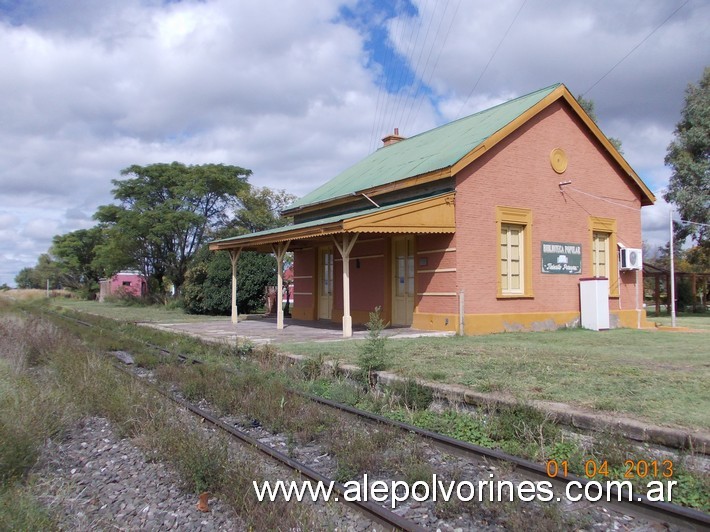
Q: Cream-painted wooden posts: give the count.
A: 3